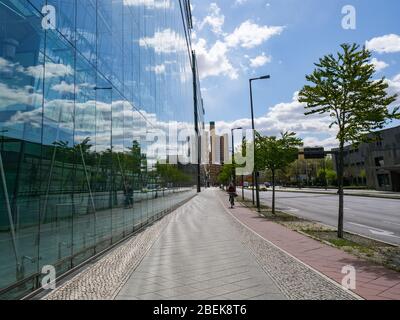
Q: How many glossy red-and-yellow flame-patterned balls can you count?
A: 0